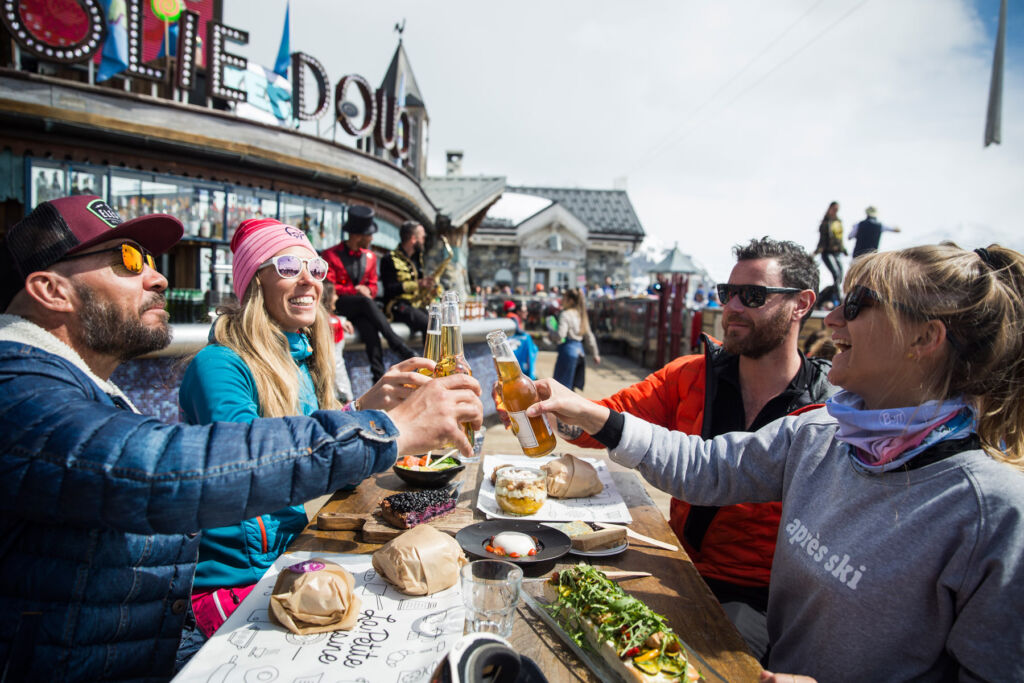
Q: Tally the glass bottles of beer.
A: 3